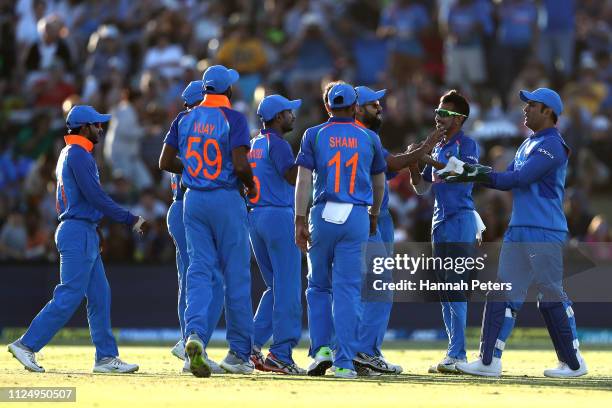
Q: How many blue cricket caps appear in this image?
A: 7